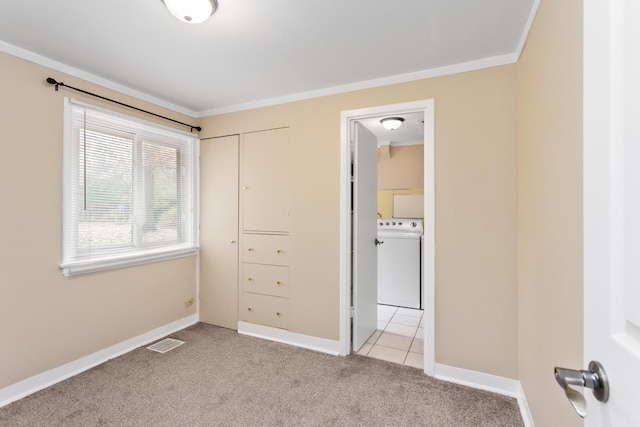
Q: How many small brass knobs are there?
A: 8